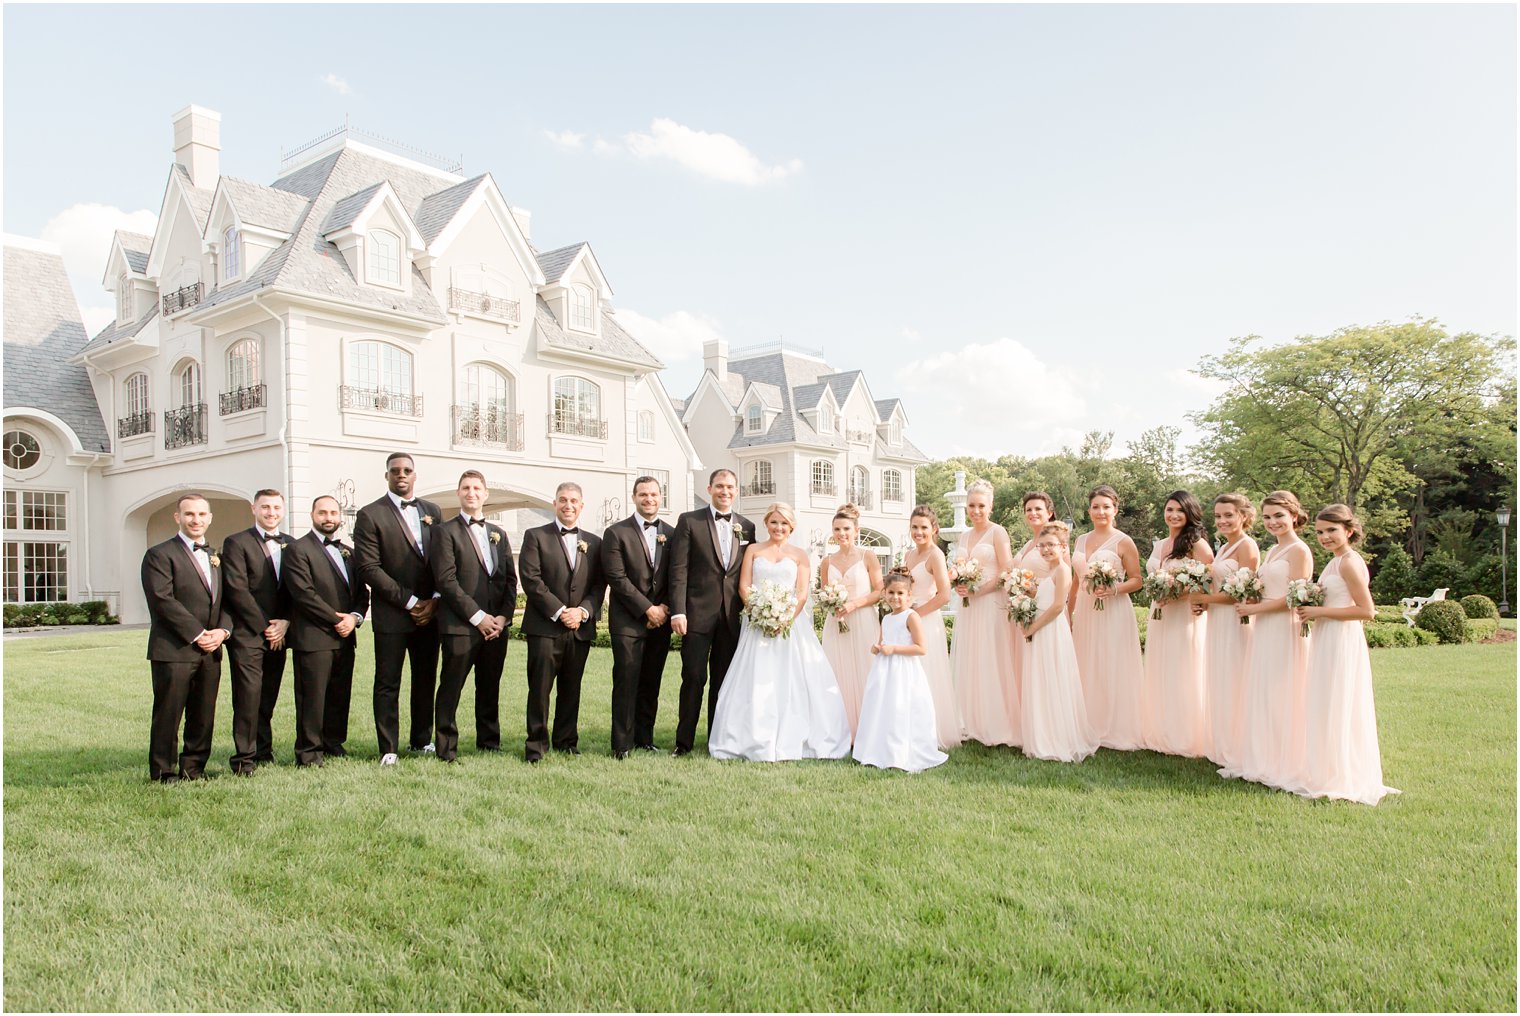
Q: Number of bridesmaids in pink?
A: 10